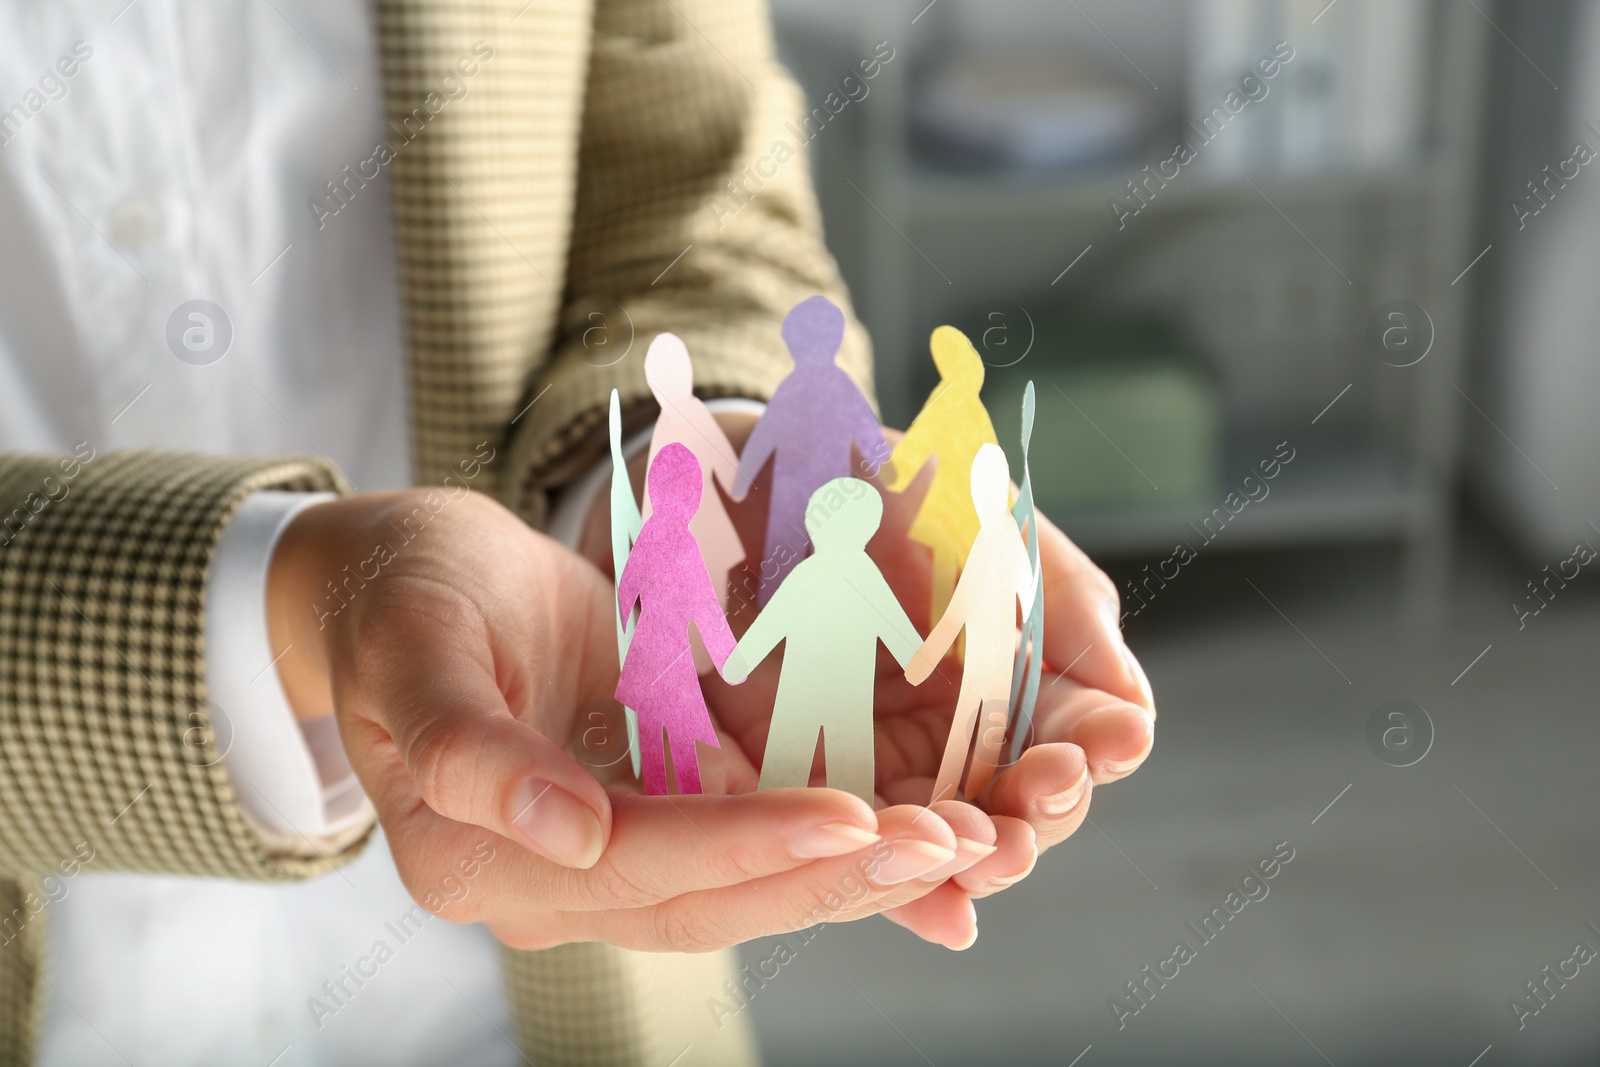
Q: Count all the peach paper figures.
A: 1